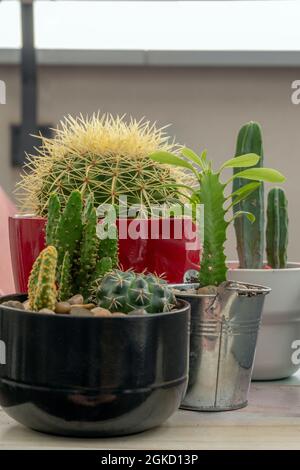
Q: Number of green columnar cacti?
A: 2